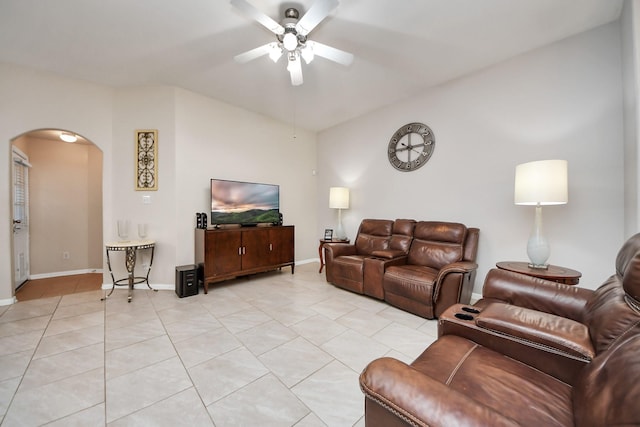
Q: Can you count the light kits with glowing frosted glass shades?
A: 1